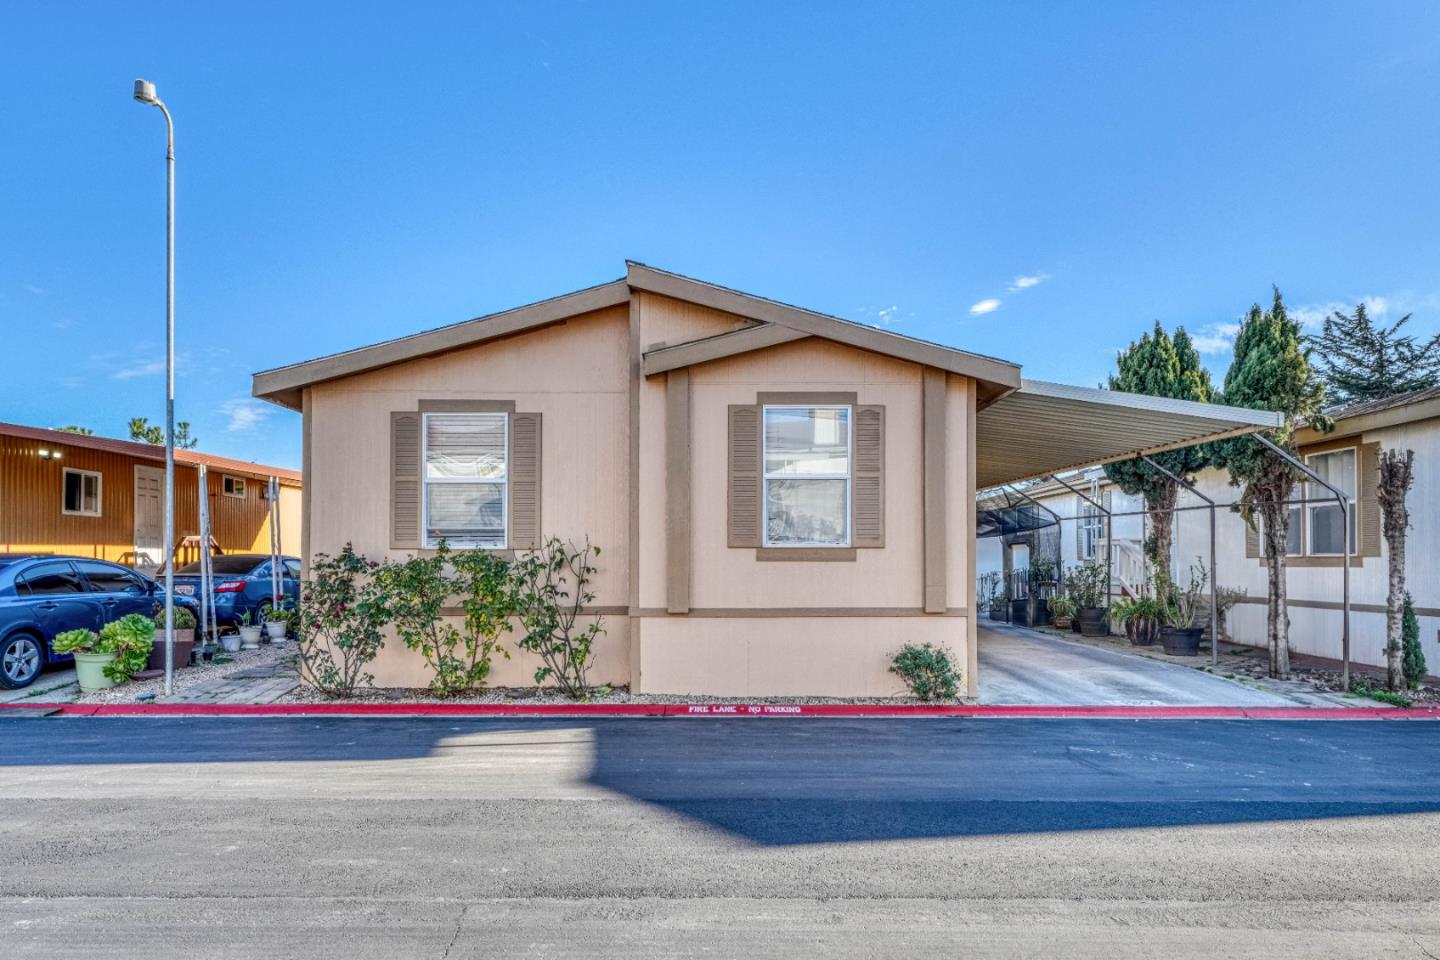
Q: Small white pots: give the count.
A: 3